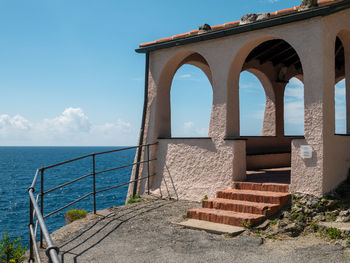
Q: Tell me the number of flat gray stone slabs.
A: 1